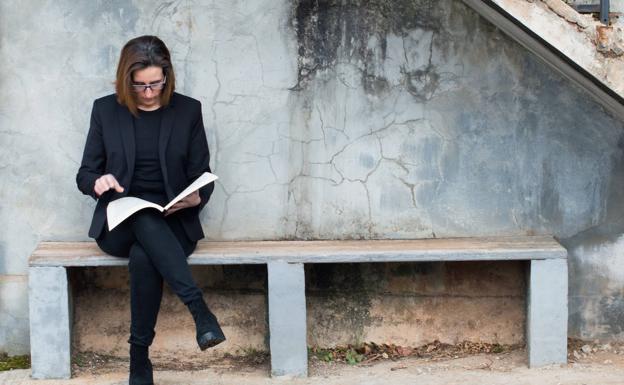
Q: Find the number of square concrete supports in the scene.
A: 3